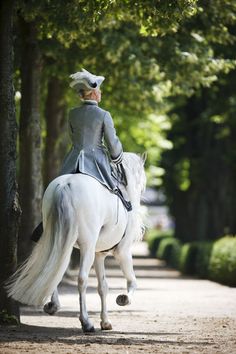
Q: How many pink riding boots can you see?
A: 0